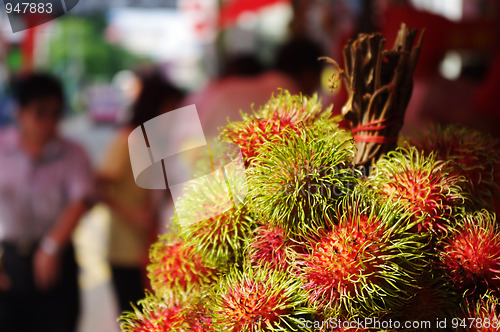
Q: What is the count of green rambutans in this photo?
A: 2